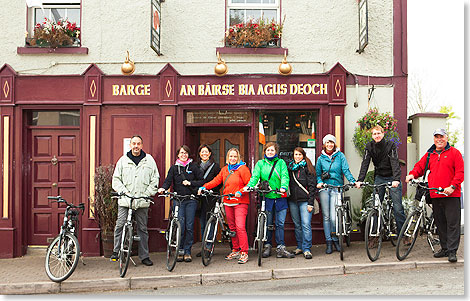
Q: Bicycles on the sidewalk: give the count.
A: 8